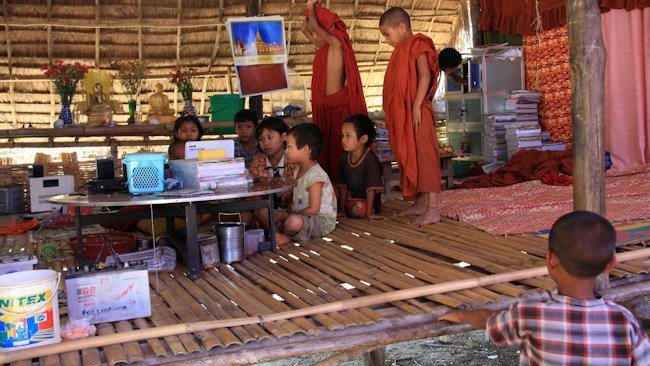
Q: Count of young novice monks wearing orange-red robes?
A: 2